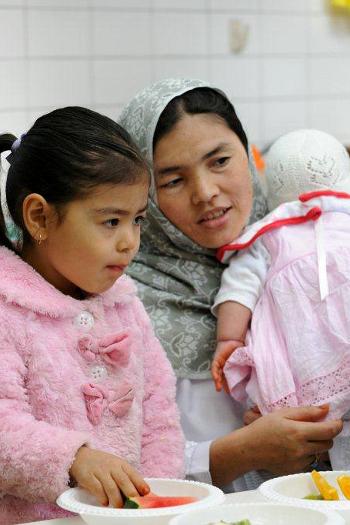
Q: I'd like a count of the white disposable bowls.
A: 3